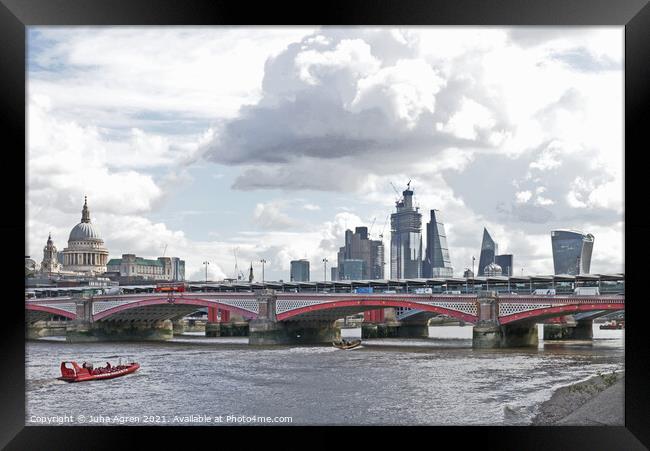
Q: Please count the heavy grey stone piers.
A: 3